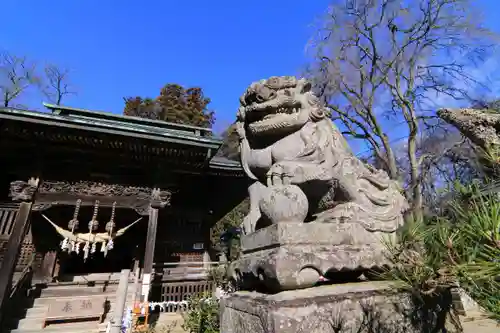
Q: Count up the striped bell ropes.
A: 3